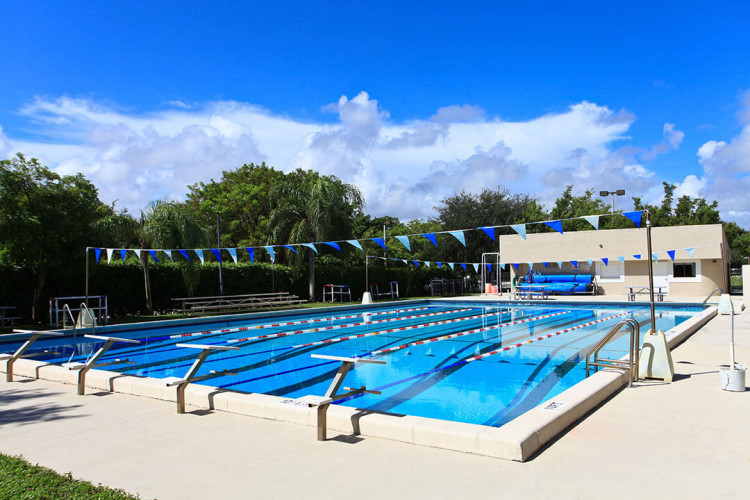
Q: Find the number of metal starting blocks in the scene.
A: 4